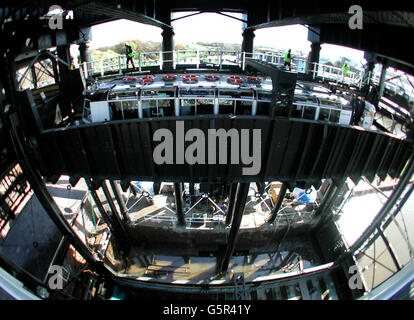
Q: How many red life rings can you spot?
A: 7